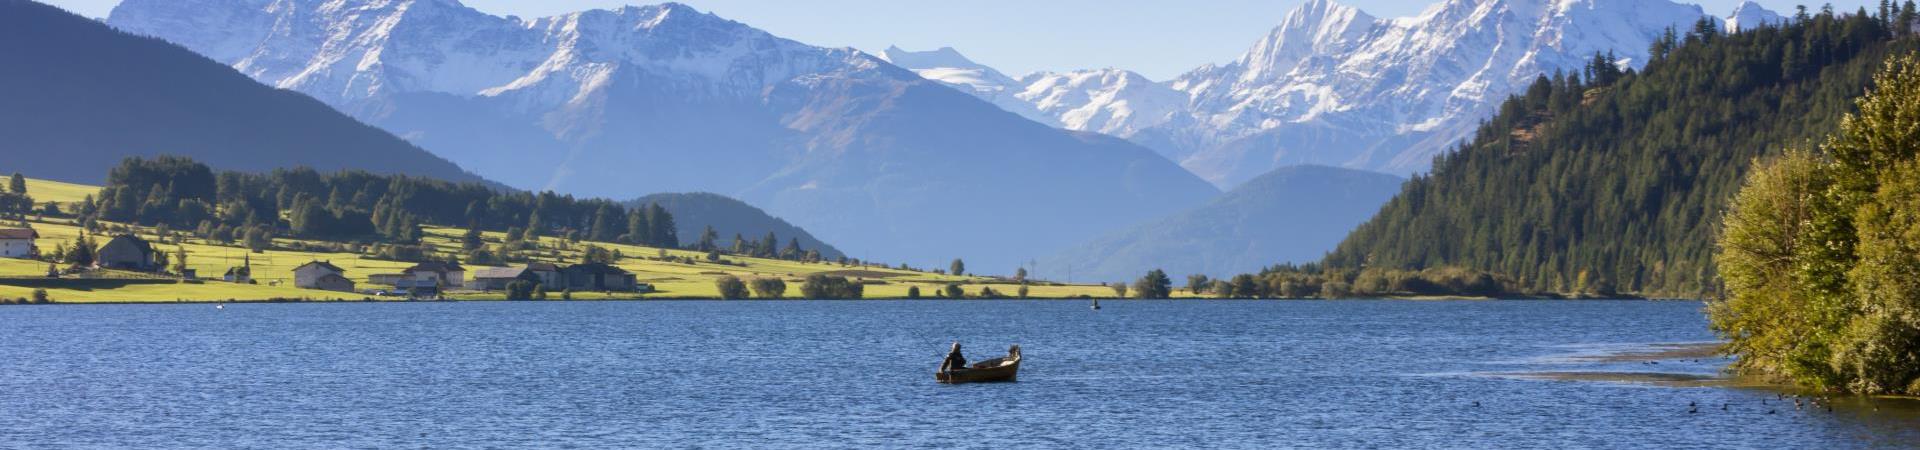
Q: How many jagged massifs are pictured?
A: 2